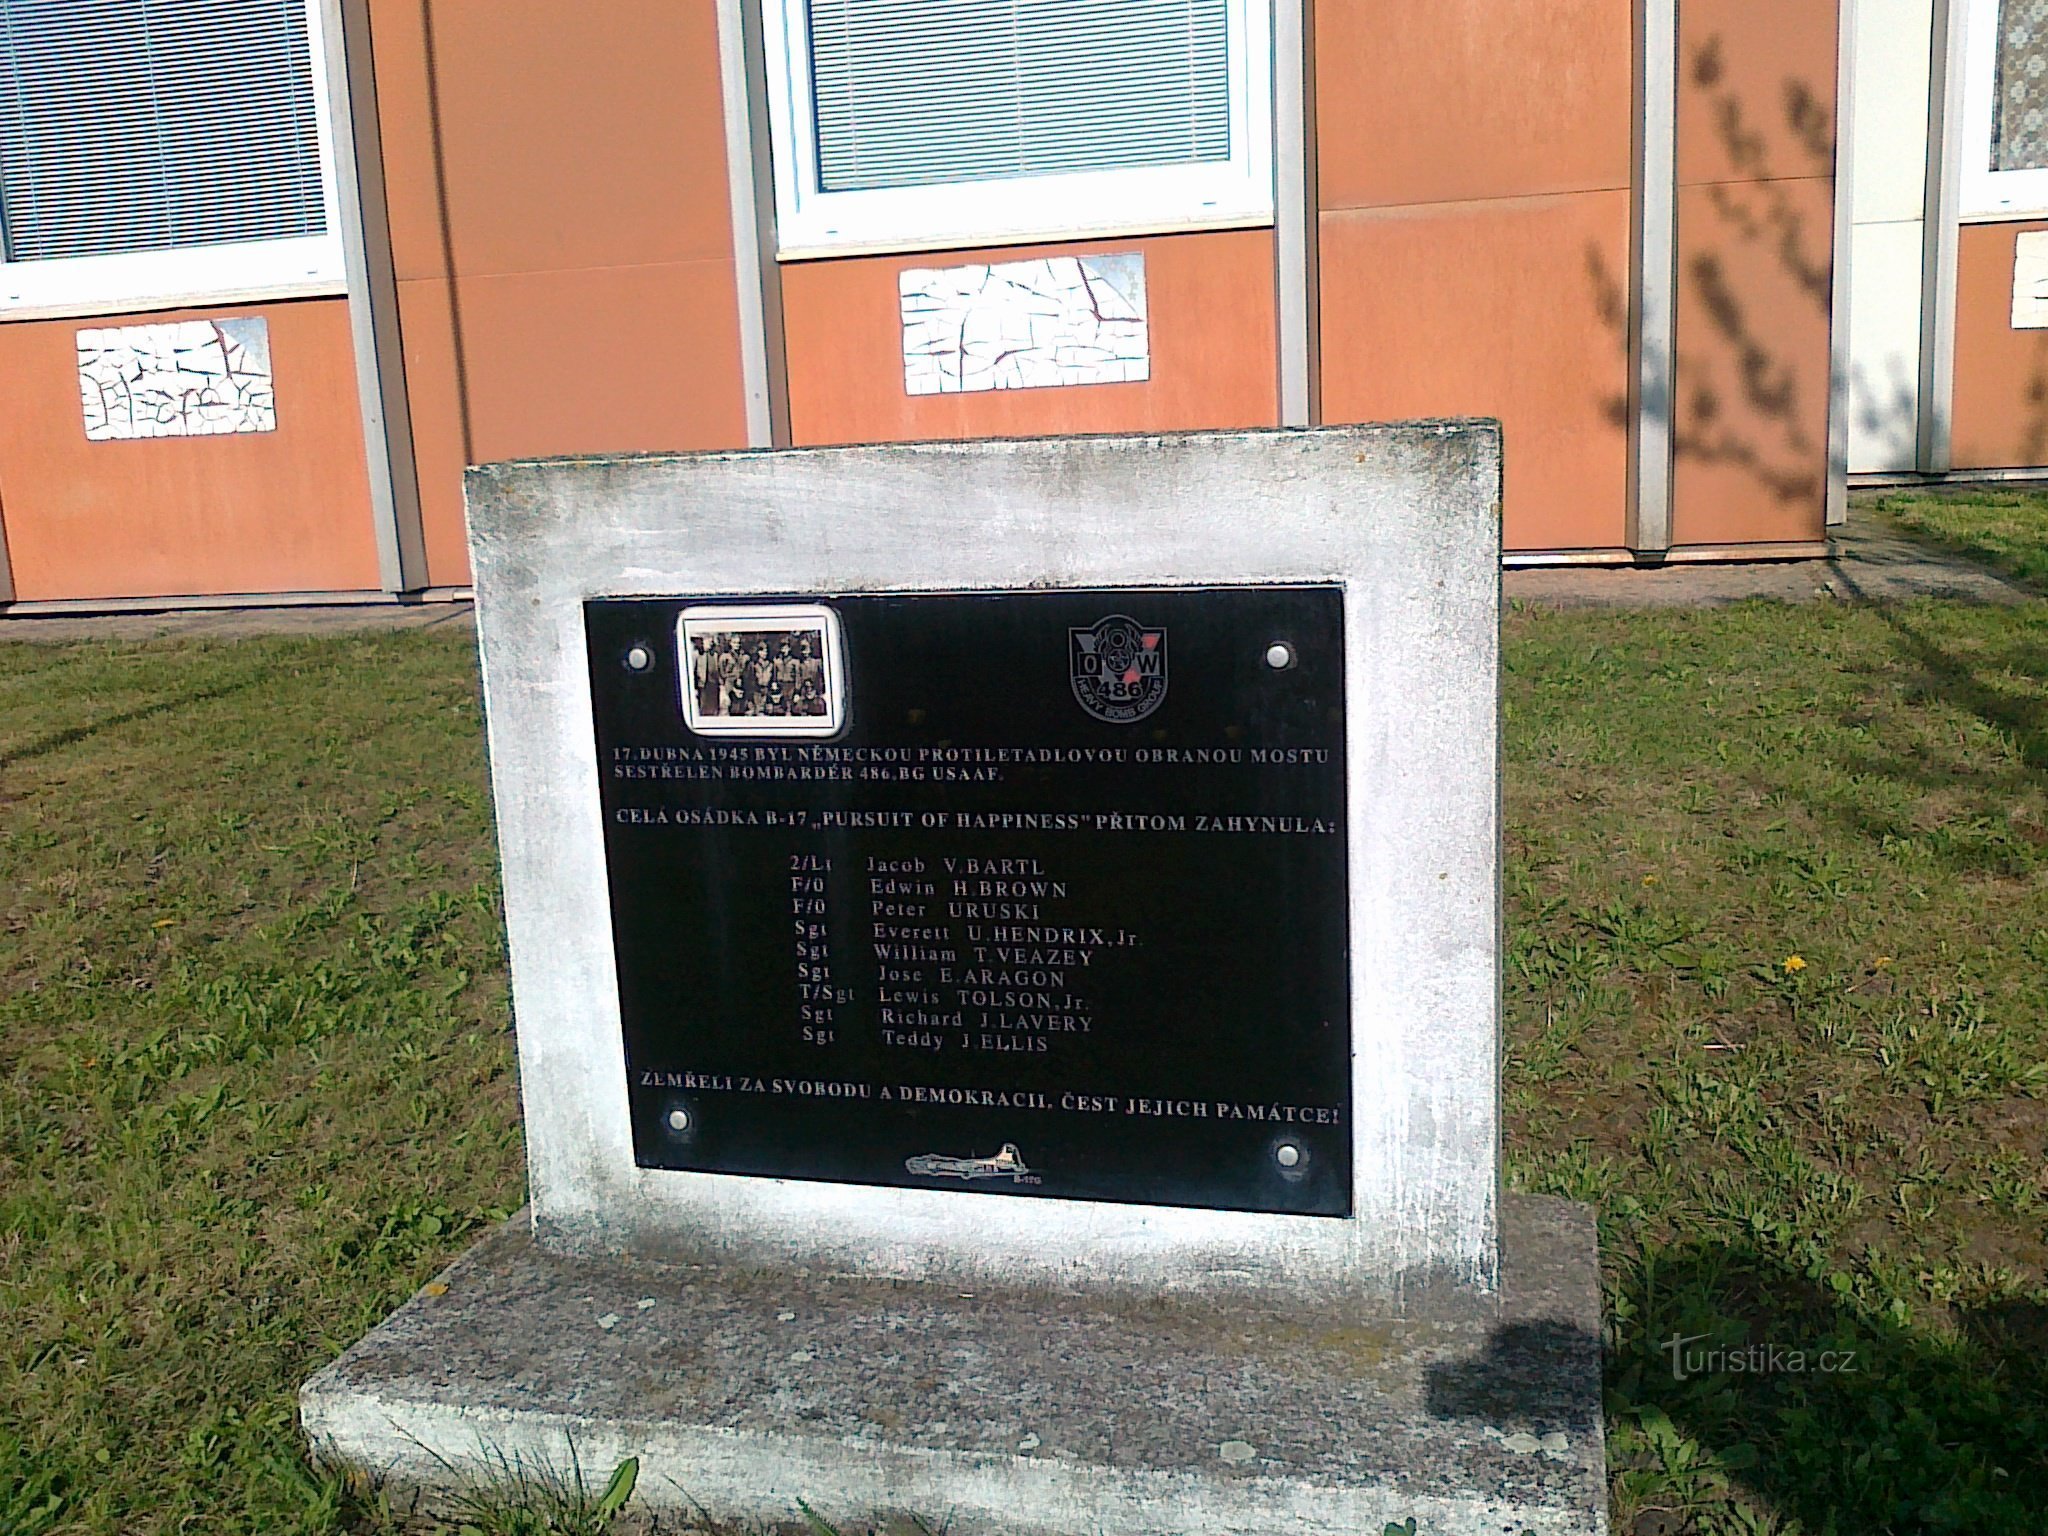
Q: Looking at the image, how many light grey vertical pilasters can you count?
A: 6